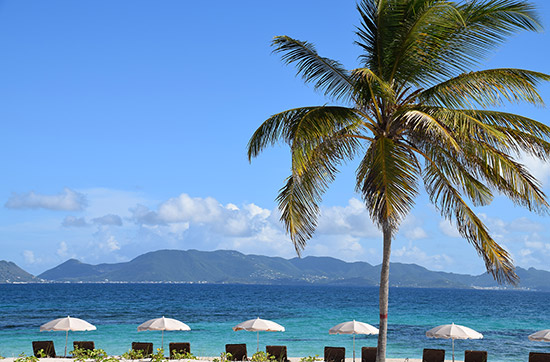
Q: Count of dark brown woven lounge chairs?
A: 11